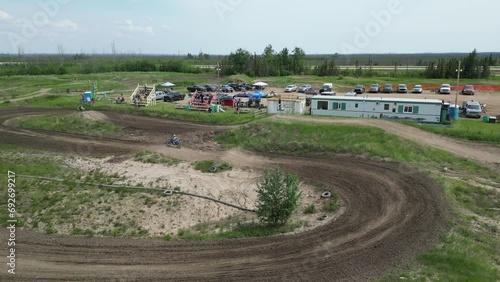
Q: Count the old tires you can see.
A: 4